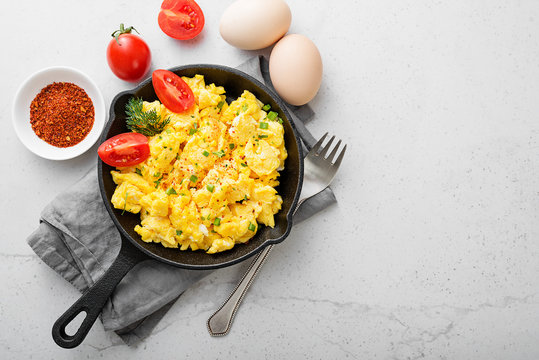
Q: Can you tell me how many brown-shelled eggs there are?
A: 2